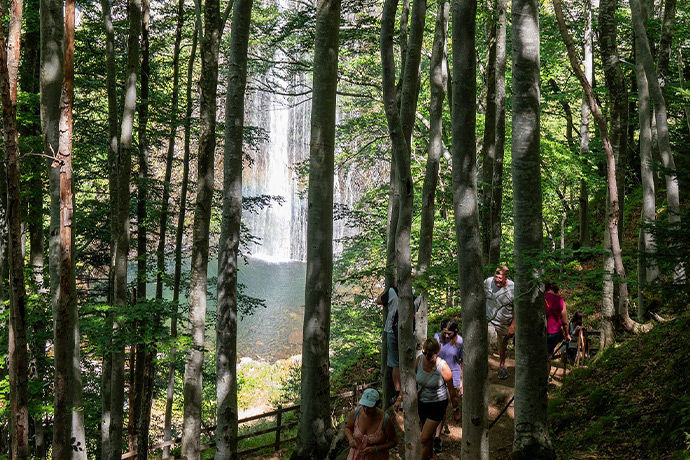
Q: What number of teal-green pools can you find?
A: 1